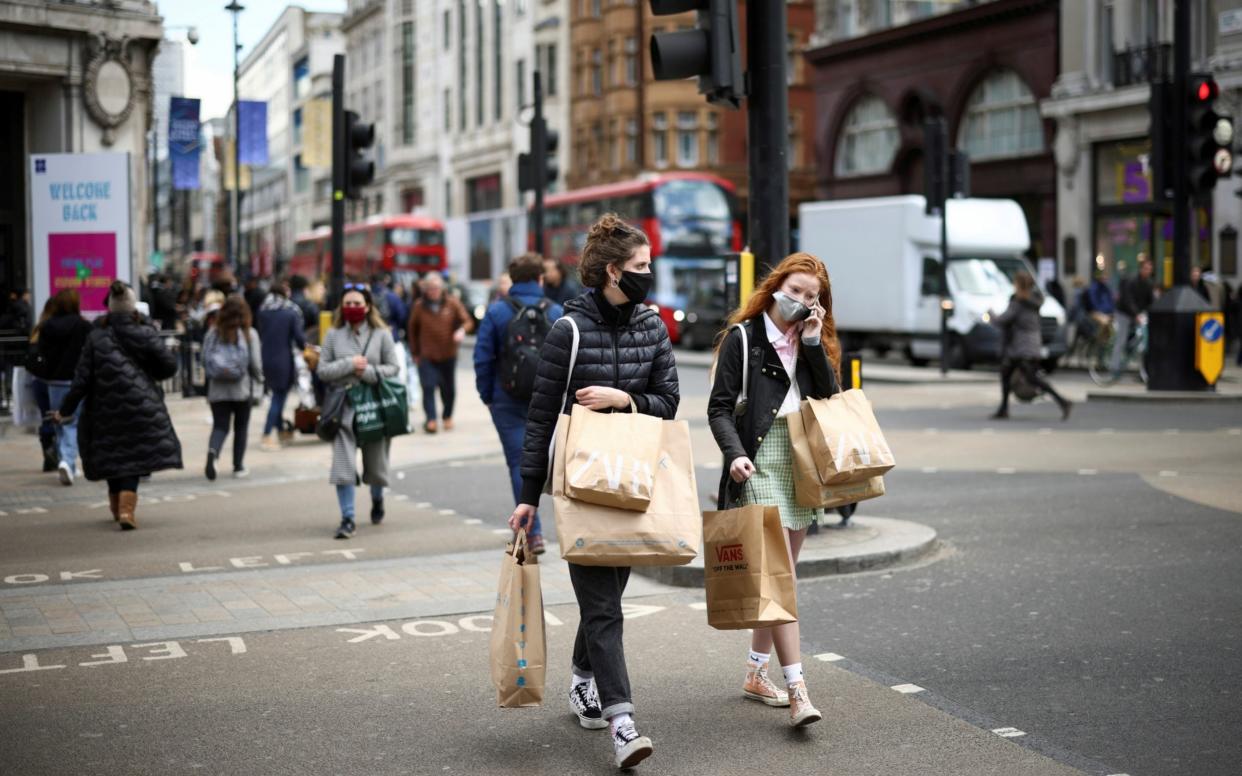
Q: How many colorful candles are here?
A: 0